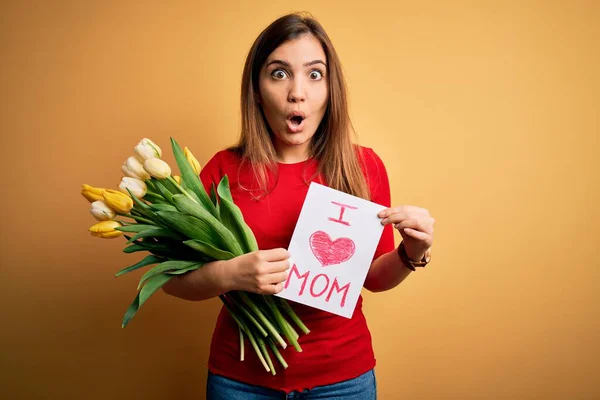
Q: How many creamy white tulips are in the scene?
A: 5